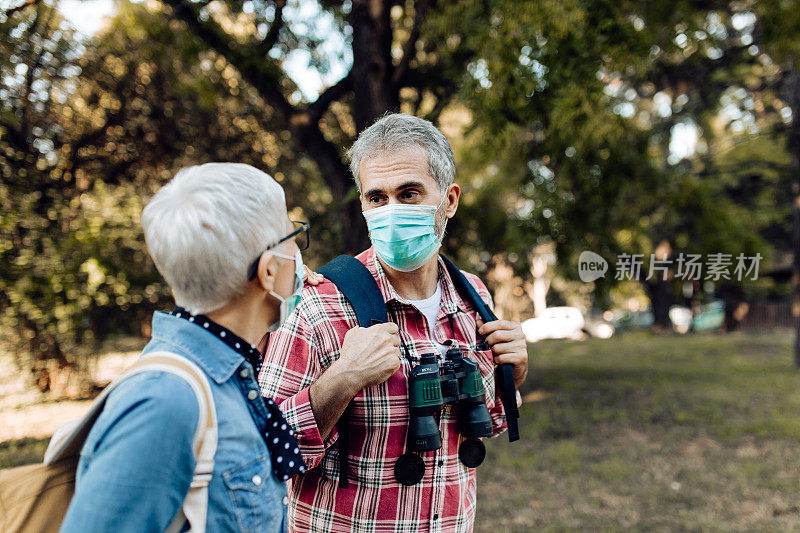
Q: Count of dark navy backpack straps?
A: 2